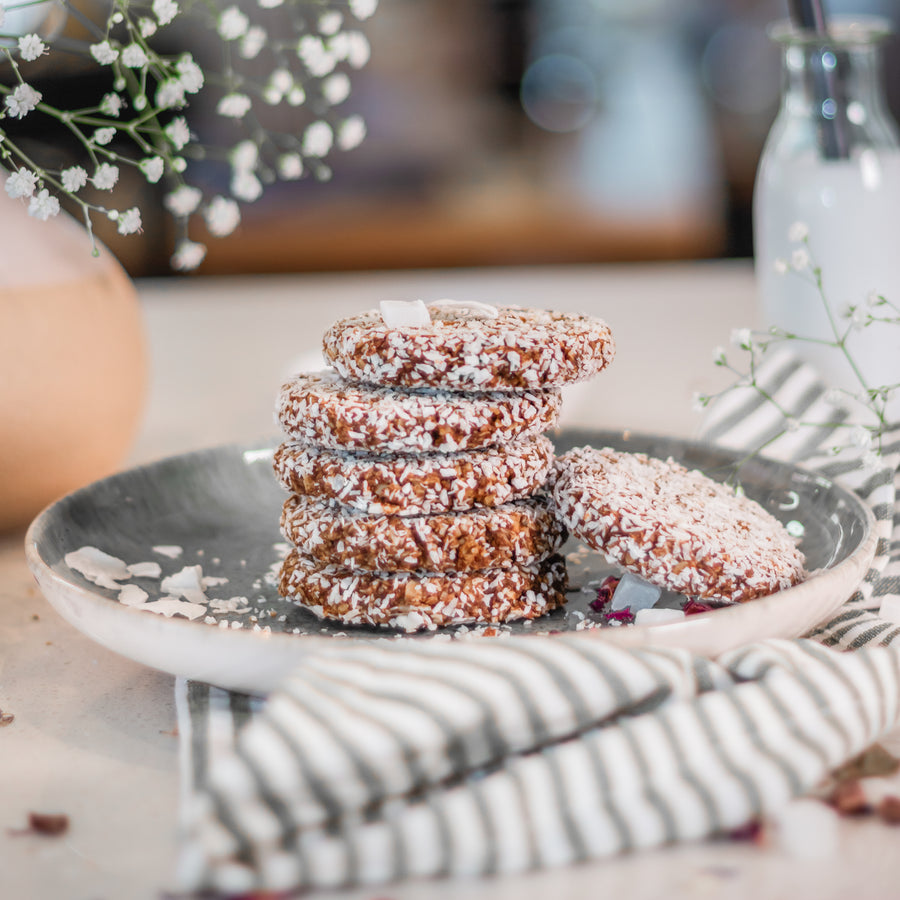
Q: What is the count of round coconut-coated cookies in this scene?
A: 6